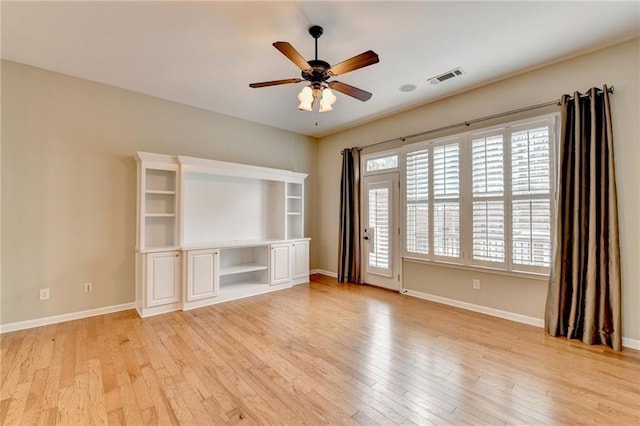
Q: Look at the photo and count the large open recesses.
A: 1